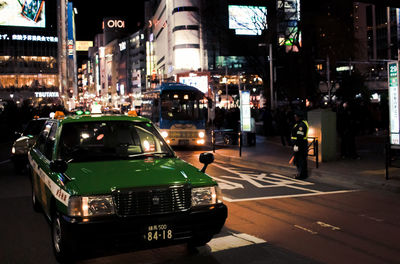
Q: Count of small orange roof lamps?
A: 2